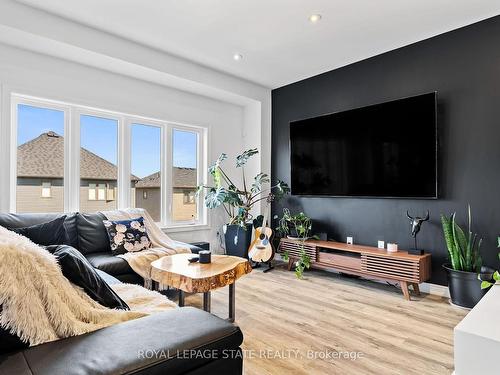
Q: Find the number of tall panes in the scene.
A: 4